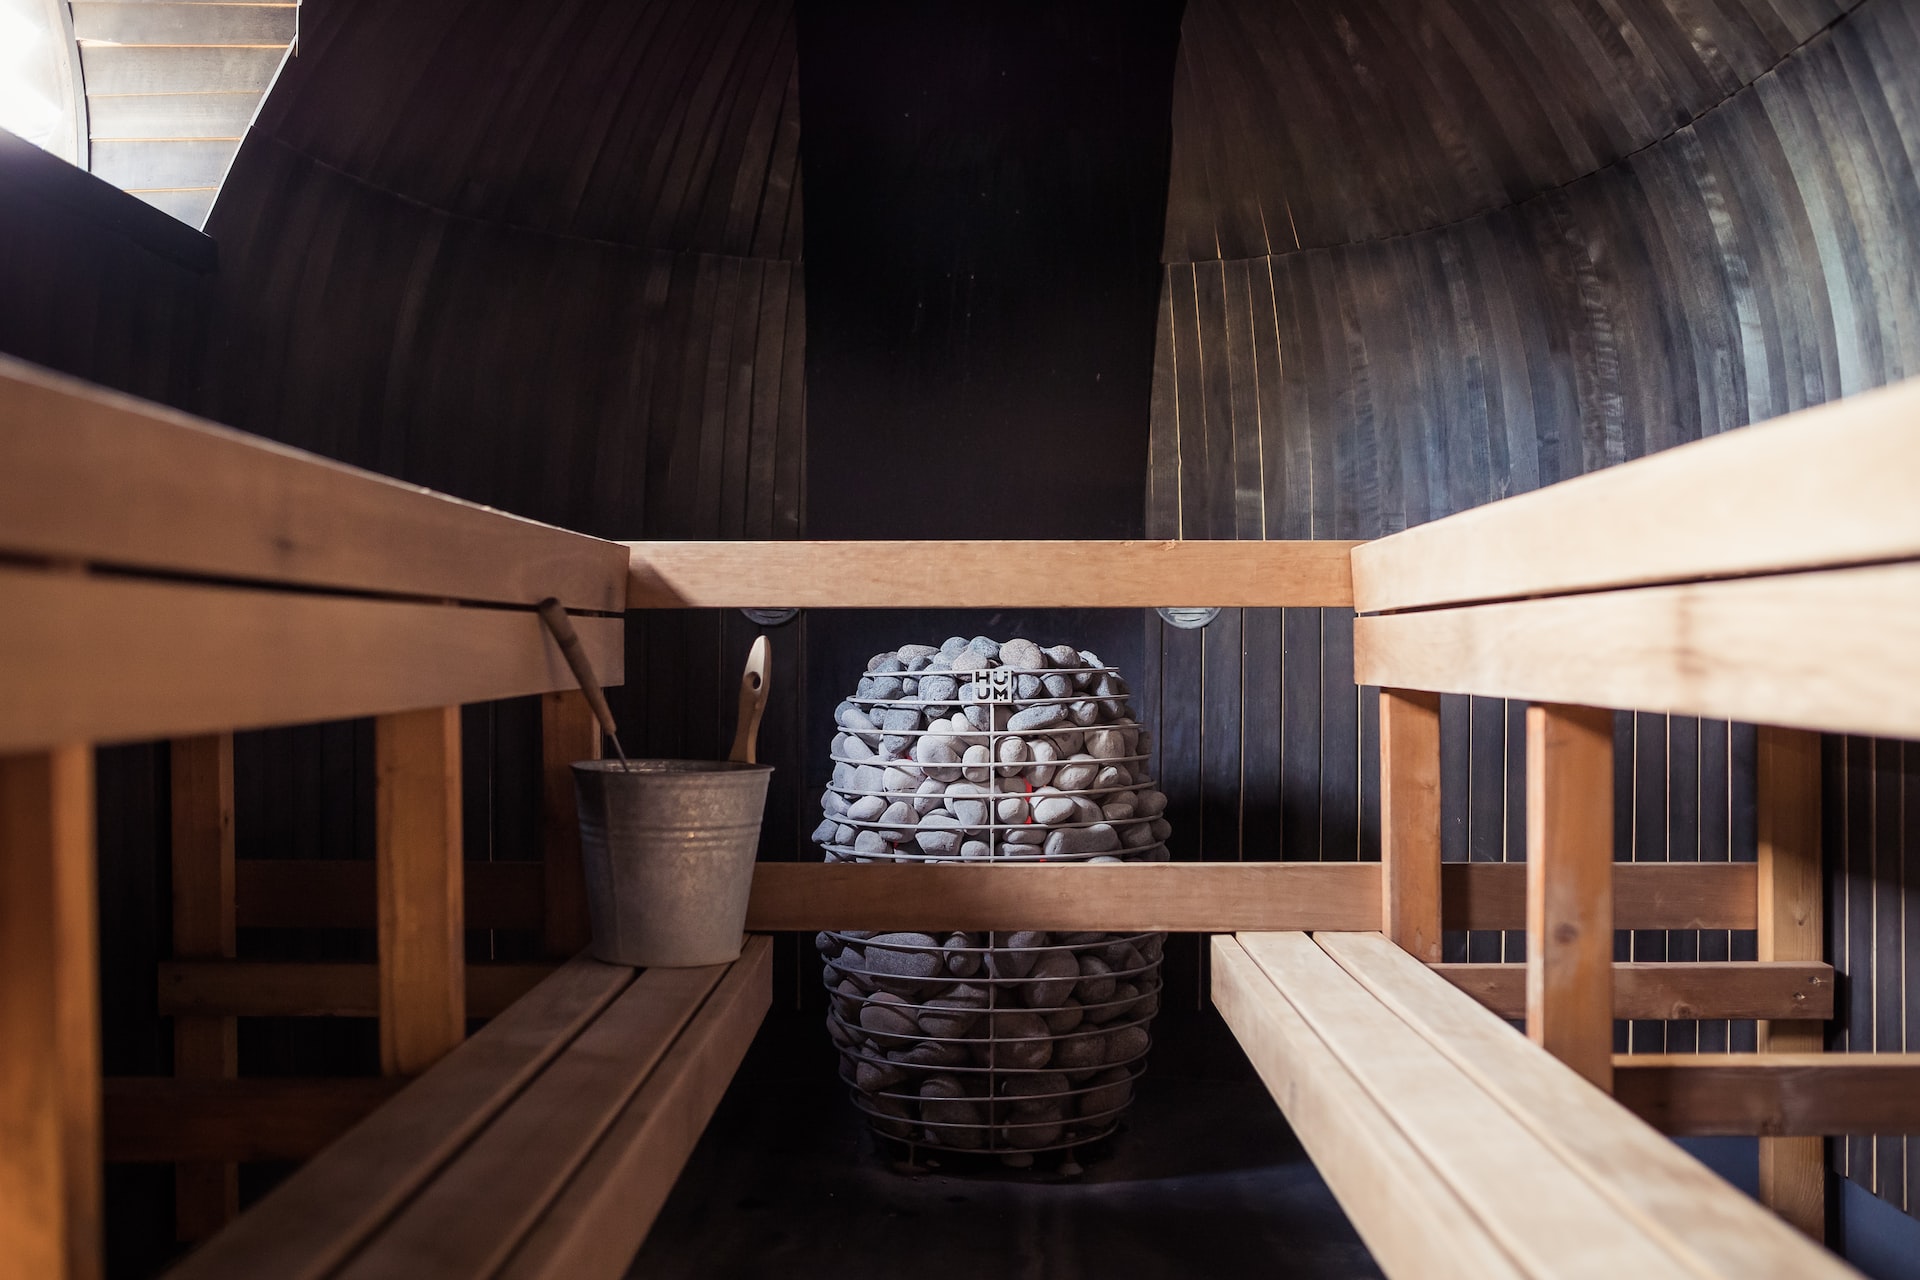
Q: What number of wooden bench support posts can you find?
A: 7